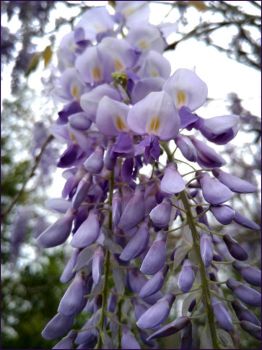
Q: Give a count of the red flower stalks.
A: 0